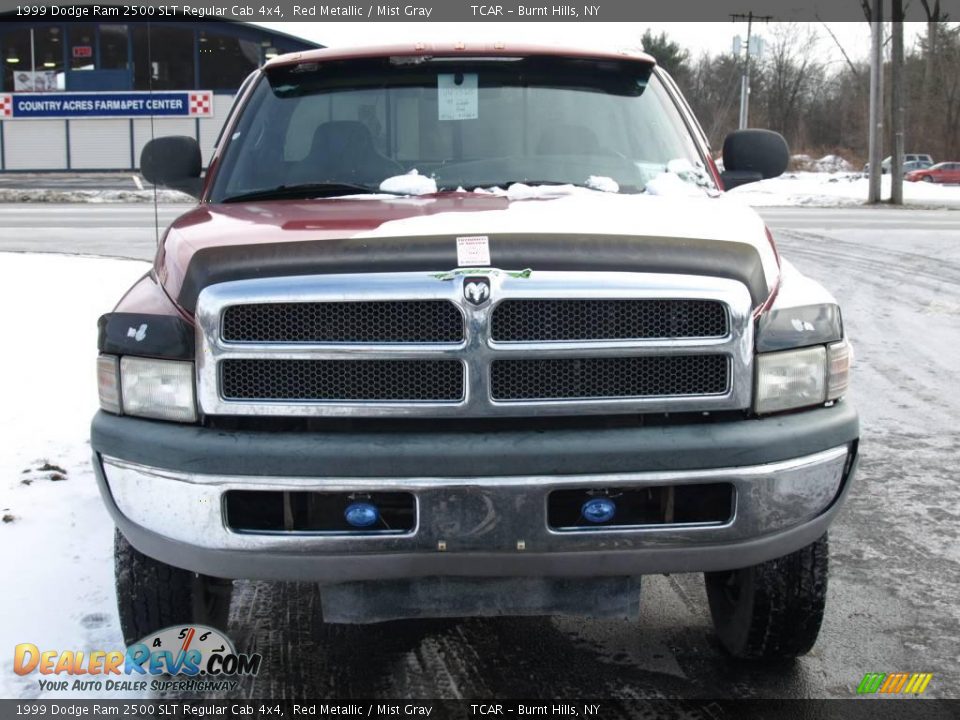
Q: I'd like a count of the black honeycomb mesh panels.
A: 4